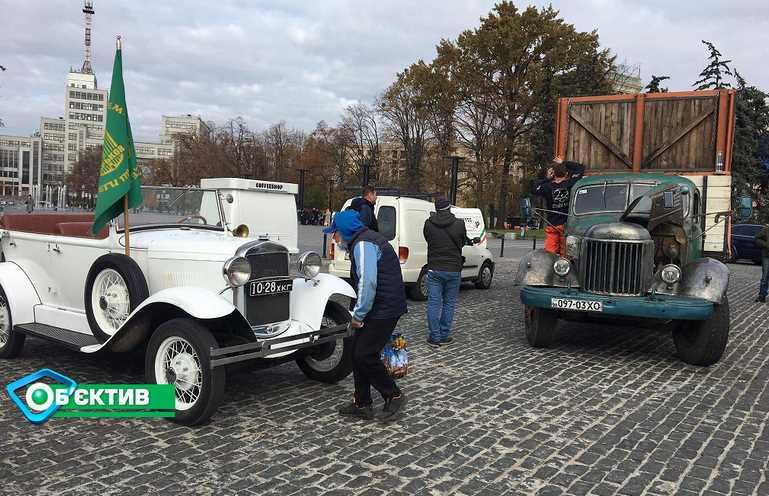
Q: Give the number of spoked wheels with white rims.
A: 4